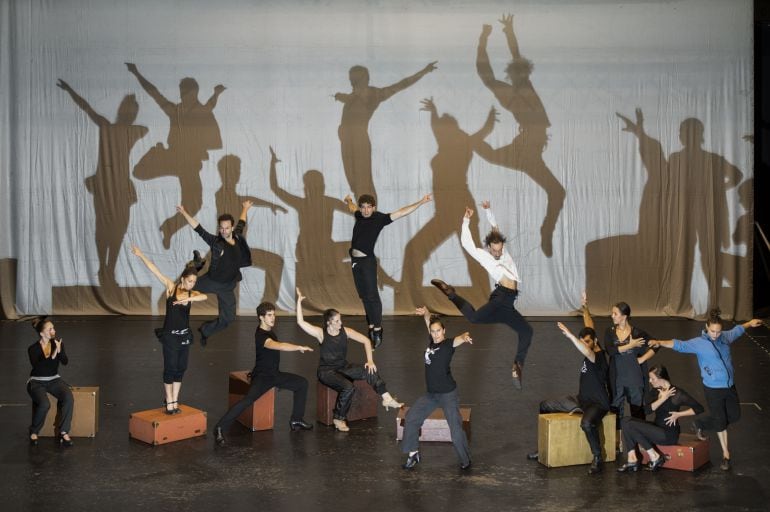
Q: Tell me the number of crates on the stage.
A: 7